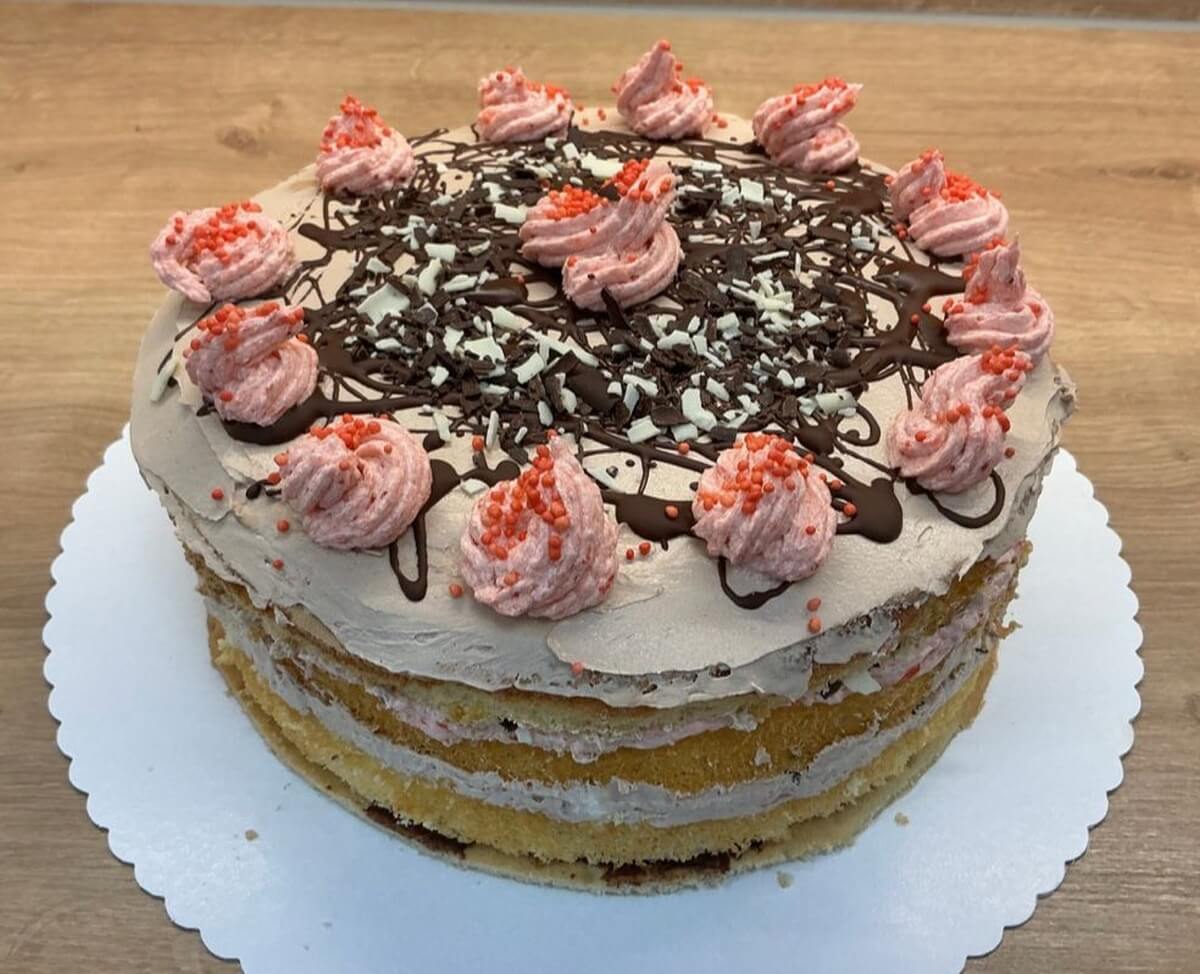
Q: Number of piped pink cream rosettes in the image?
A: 13